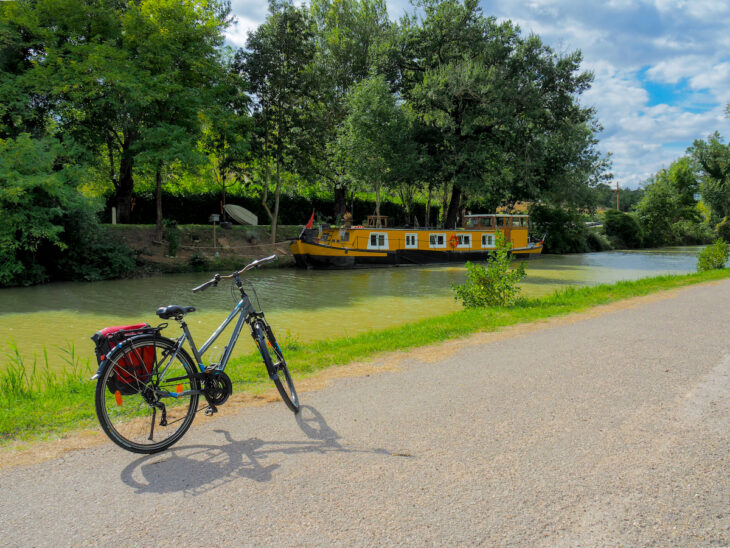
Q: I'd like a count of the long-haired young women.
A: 0